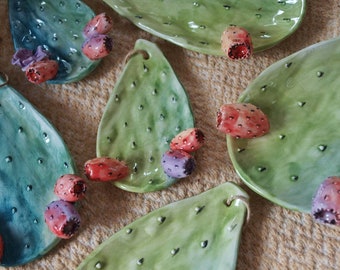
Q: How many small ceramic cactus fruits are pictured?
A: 11